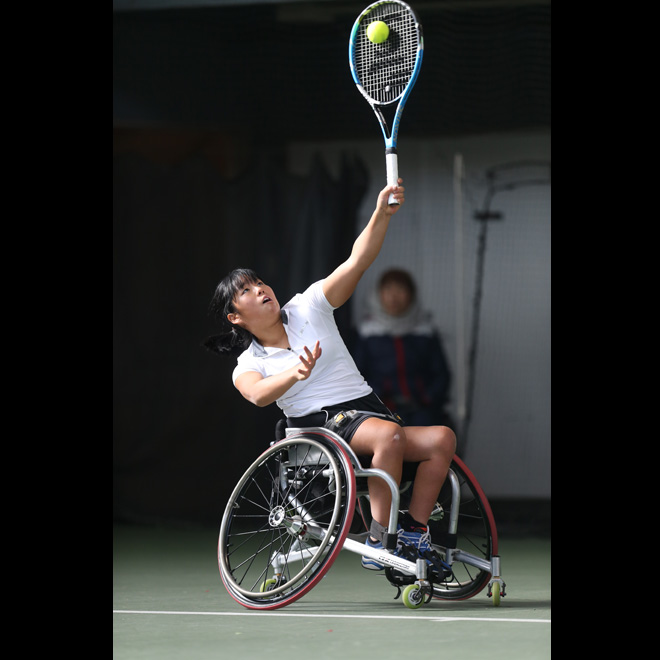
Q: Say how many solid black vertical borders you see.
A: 2